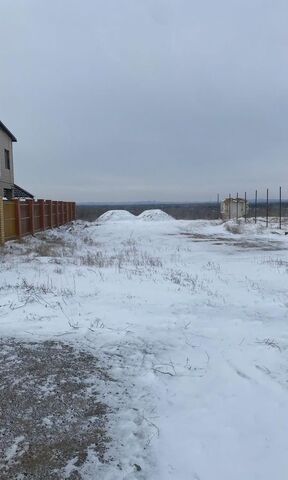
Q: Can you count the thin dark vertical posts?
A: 7